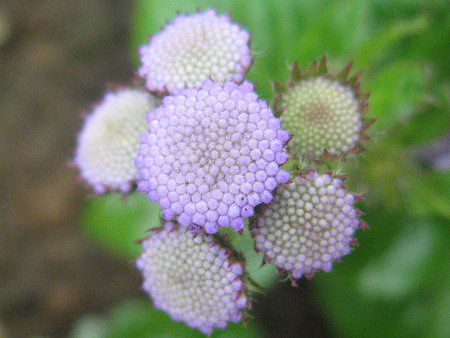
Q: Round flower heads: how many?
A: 6